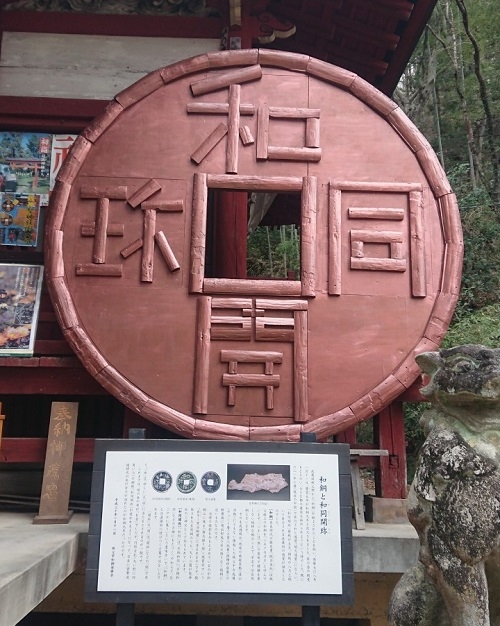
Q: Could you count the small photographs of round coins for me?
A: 3